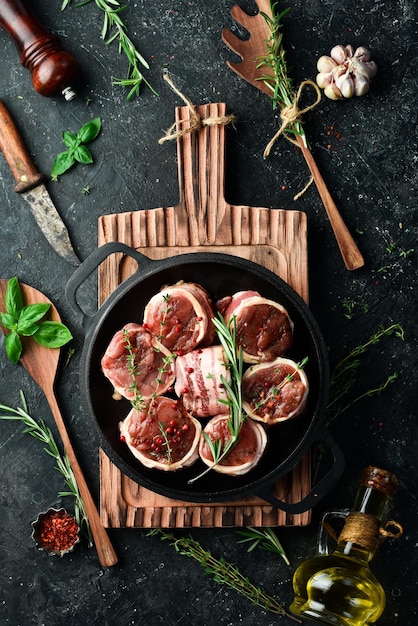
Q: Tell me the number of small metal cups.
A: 1